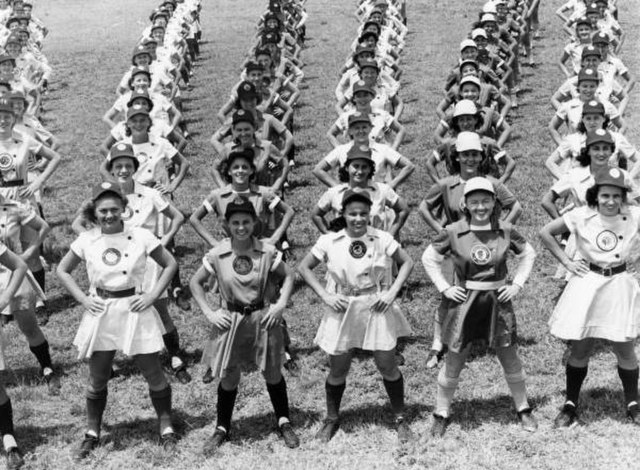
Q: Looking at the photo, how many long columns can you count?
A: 6